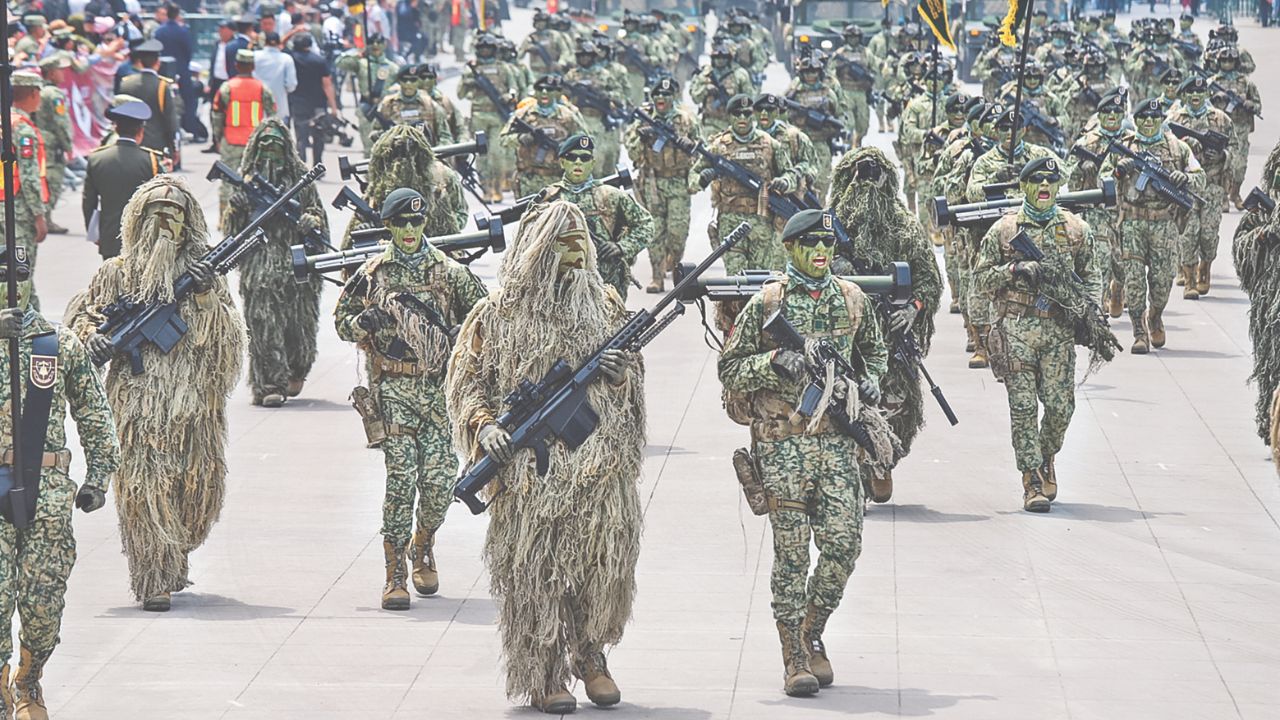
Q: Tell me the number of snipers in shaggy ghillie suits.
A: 6